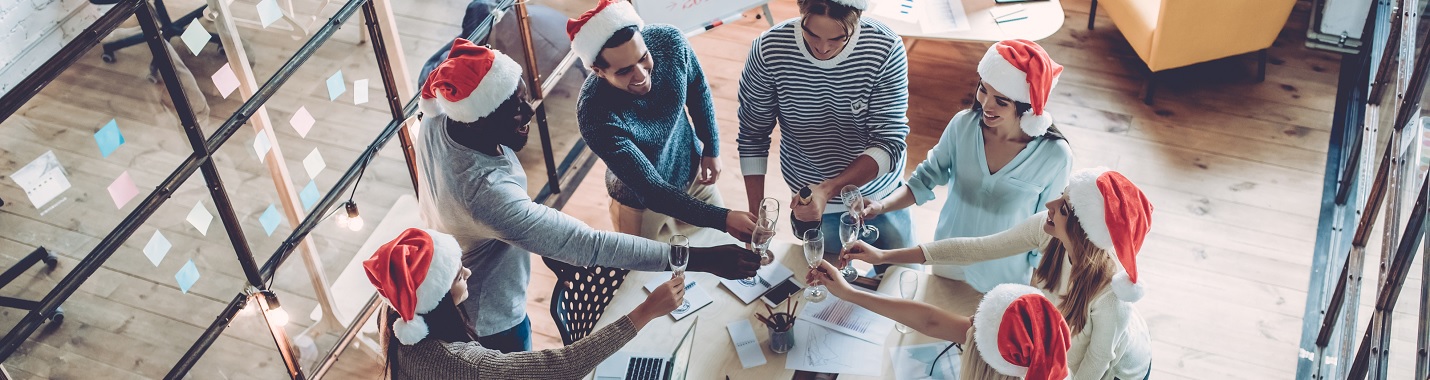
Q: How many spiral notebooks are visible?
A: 3